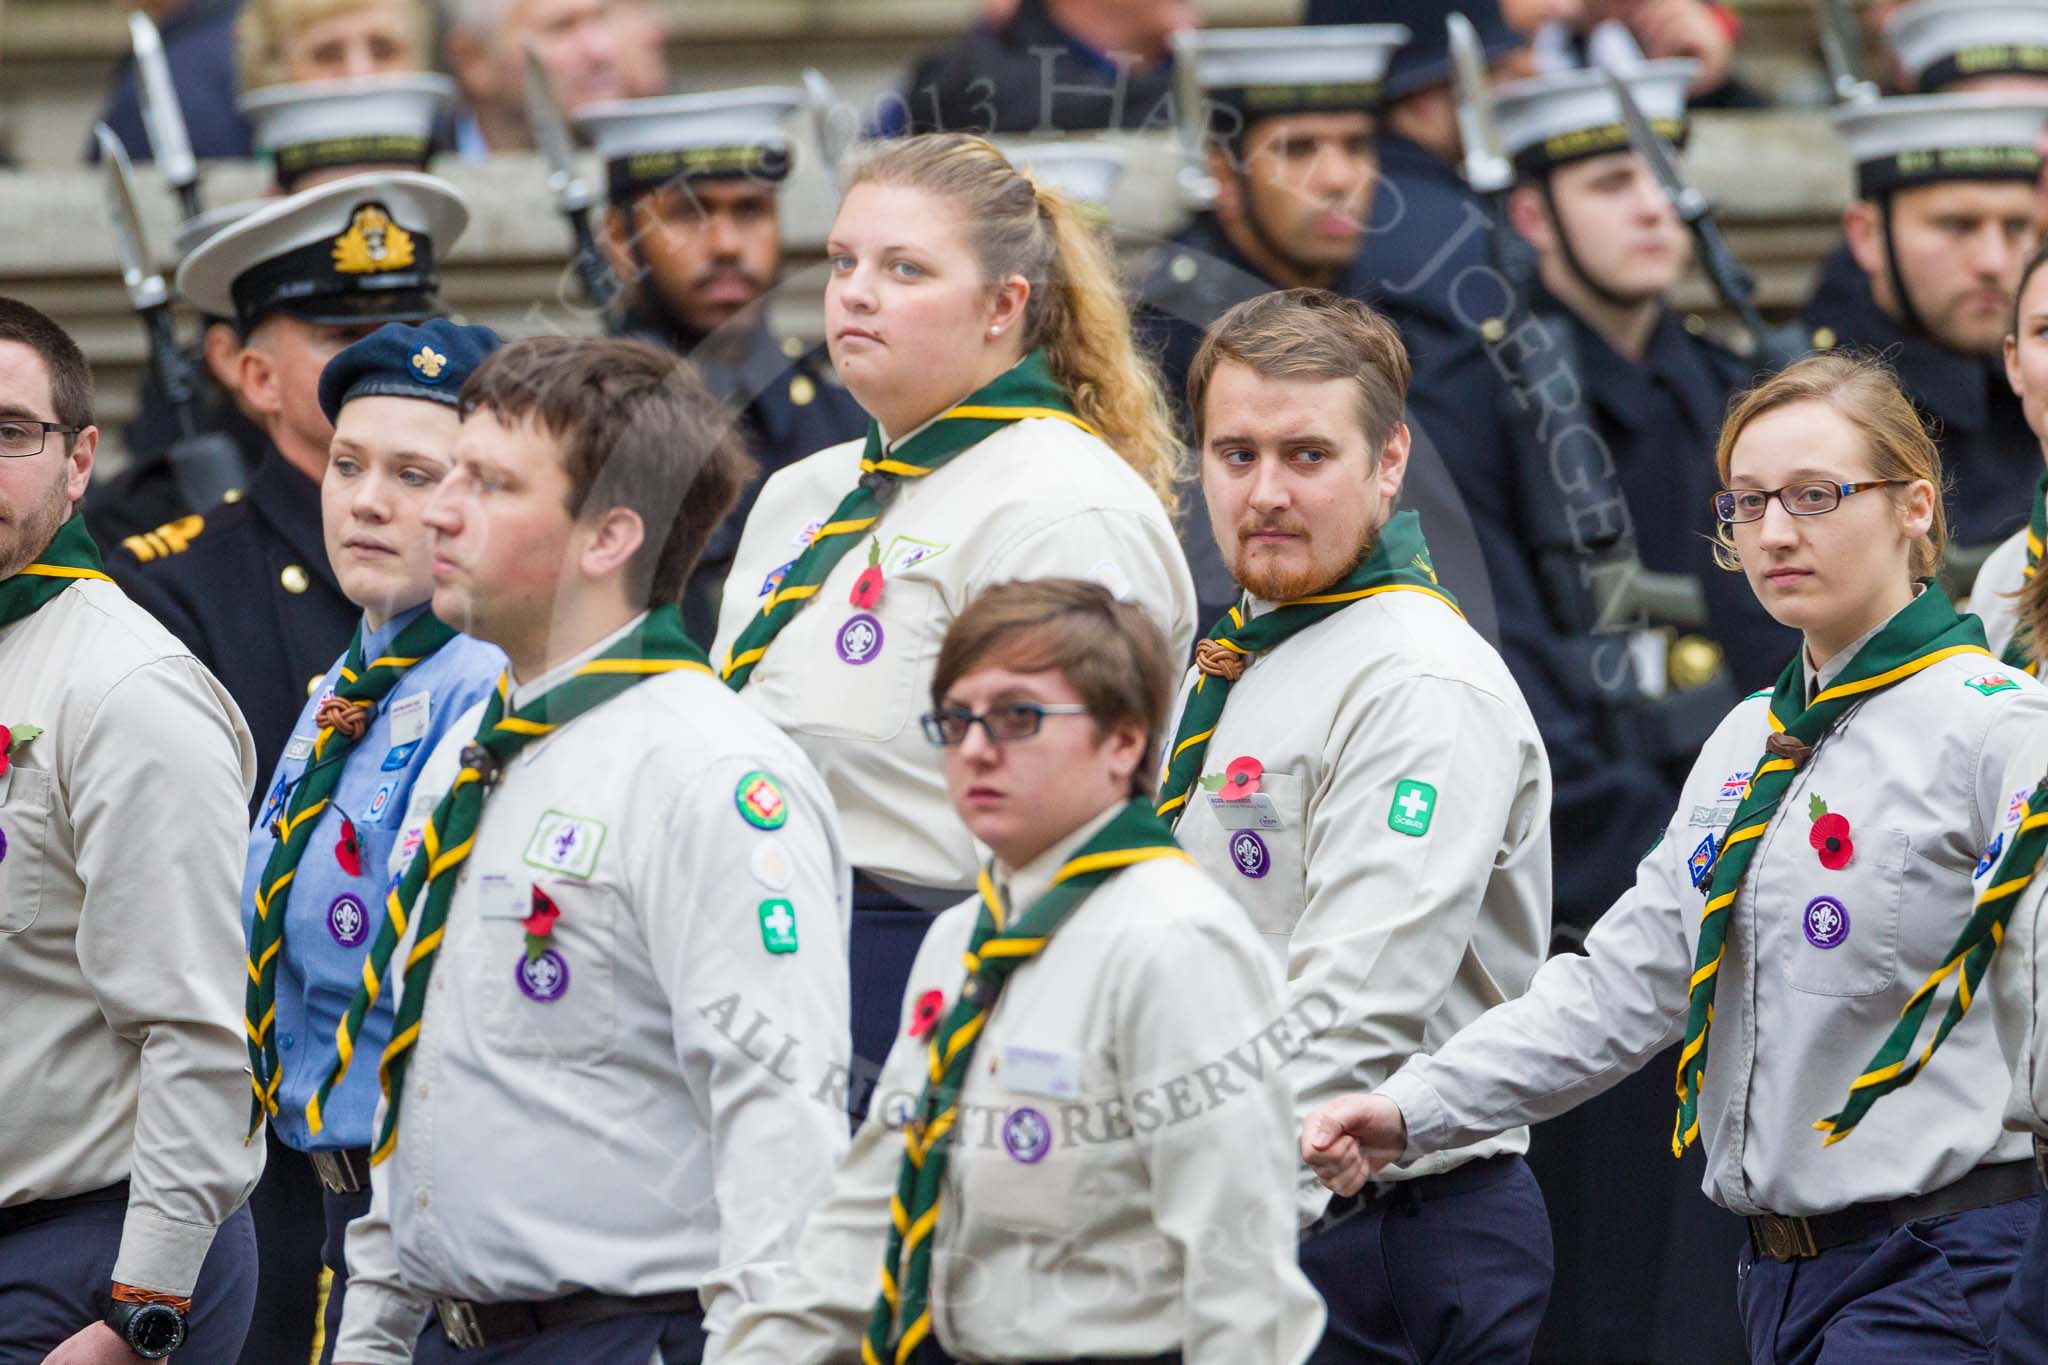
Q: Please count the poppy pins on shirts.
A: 7